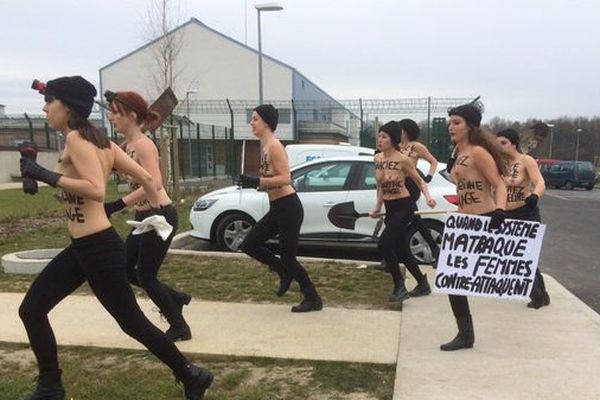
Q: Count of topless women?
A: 7